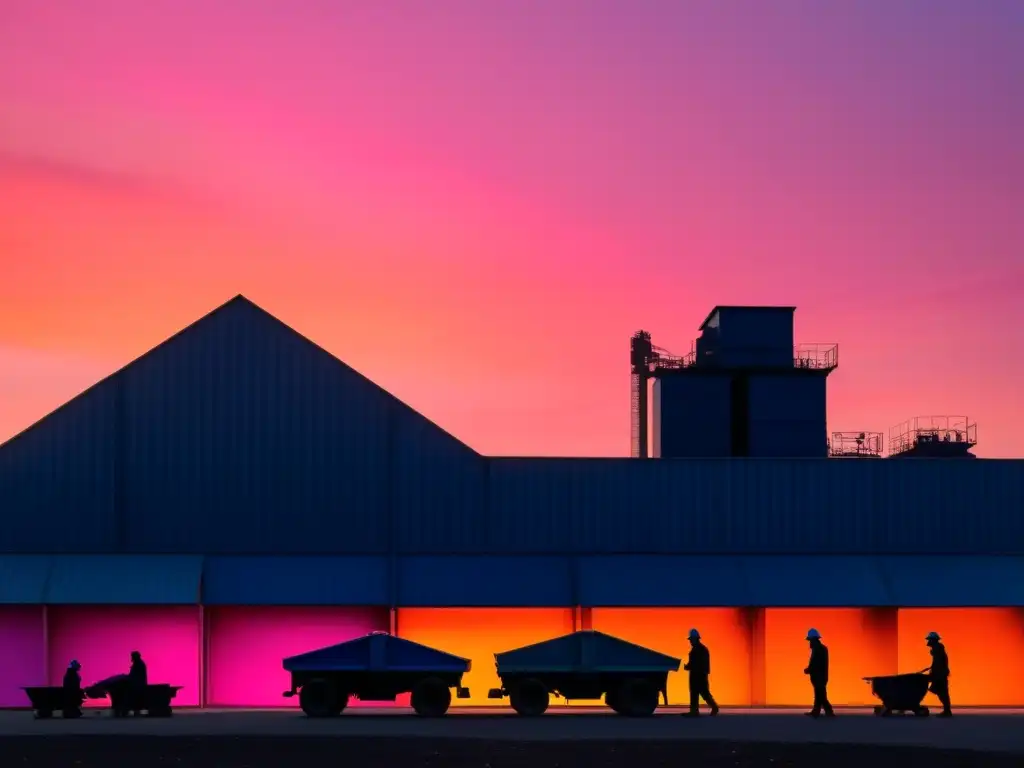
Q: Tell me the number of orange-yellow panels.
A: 4